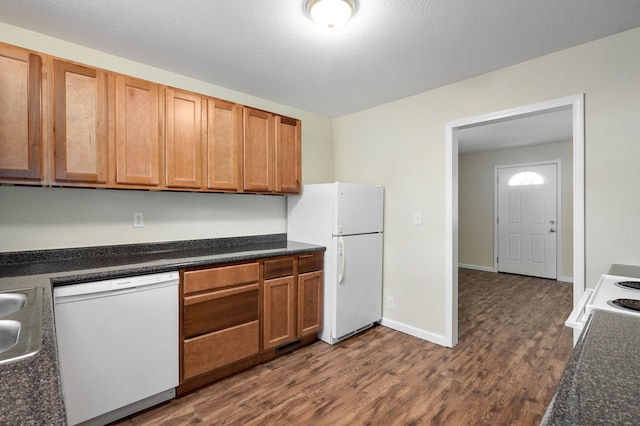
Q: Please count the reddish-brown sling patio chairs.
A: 0